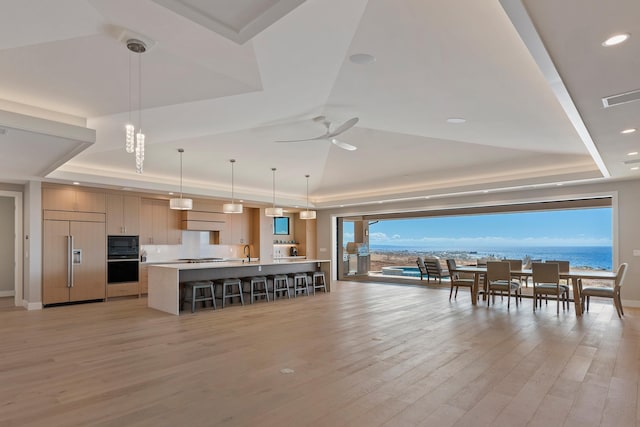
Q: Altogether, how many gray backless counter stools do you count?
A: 6